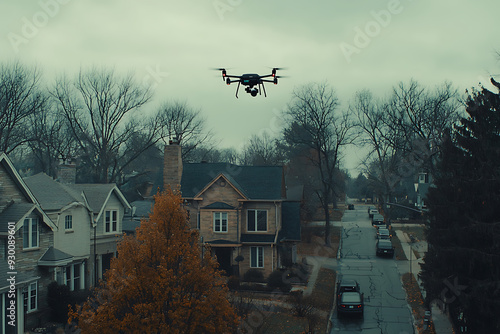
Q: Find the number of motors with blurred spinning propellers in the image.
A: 4